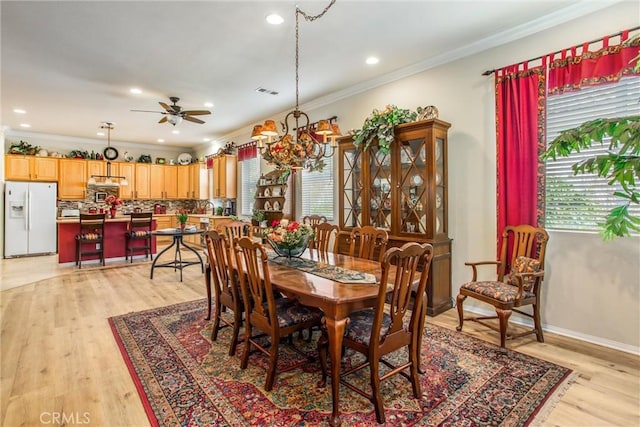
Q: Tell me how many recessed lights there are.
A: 10